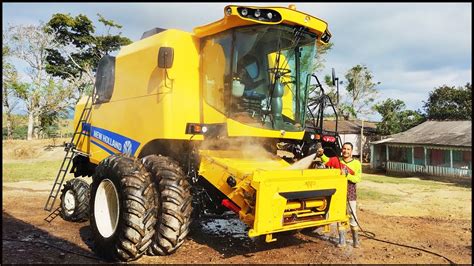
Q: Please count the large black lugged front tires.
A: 2